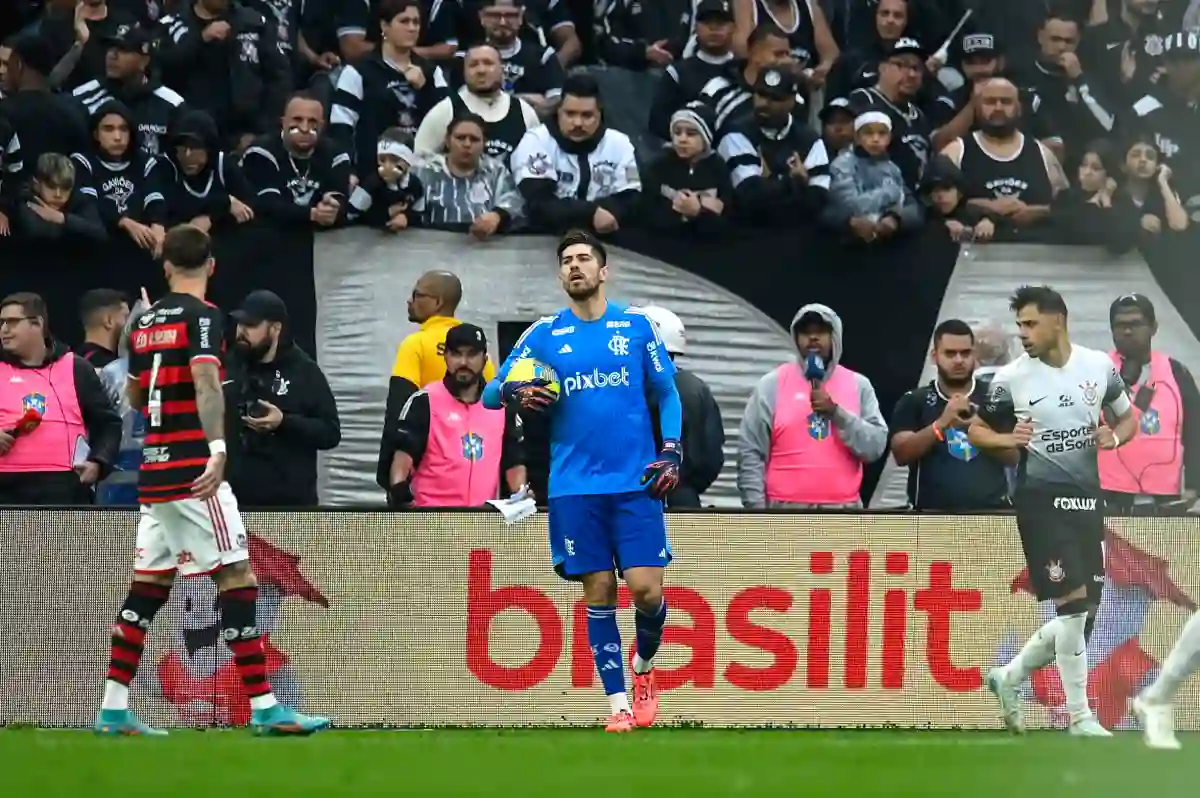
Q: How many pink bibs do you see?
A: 4